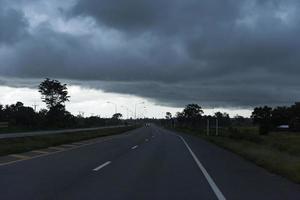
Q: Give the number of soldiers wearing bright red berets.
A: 0